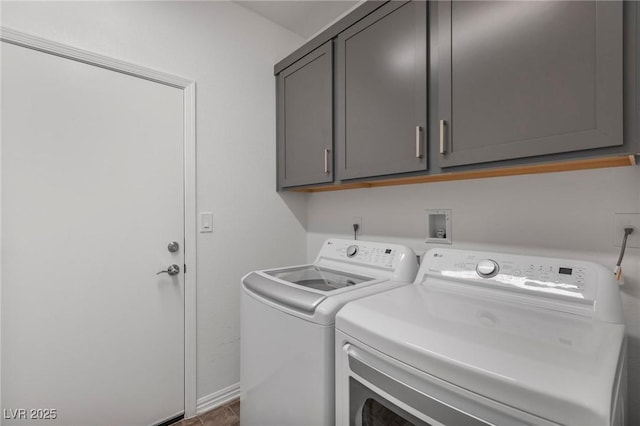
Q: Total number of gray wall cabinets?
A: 3